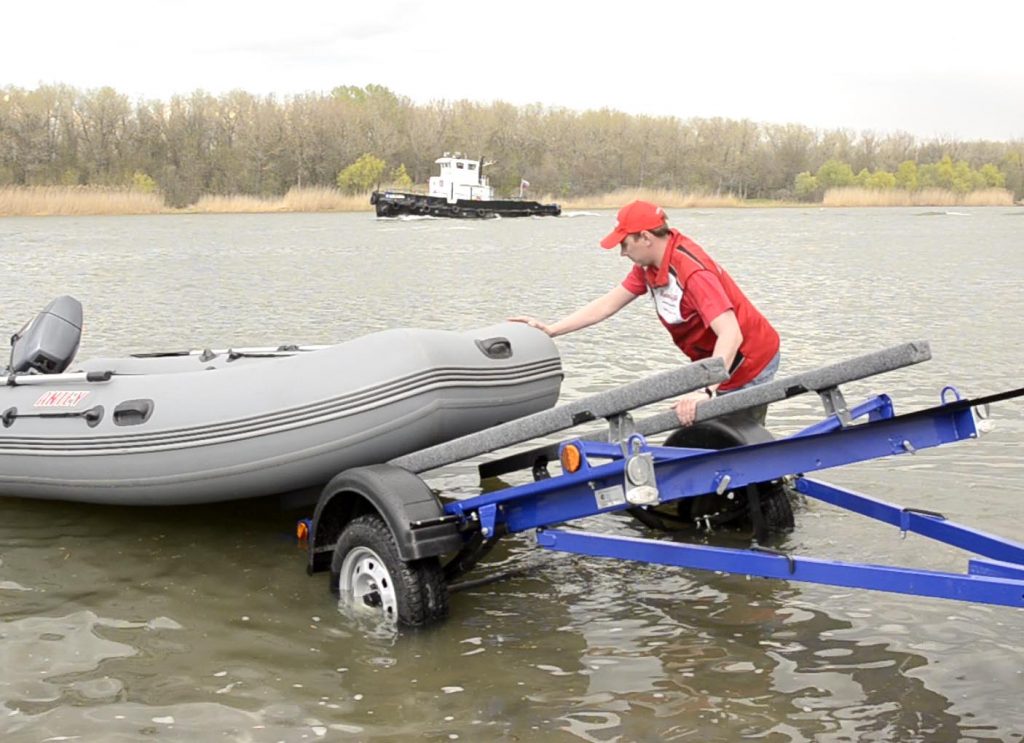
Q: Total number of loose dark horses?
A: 0